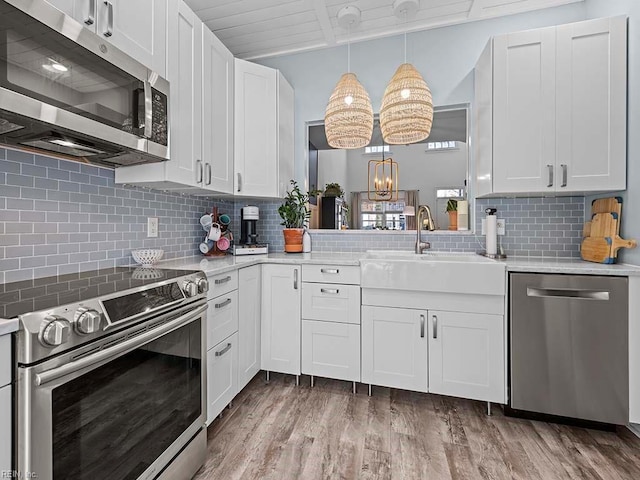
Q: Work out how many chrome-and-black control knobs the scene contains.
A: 4